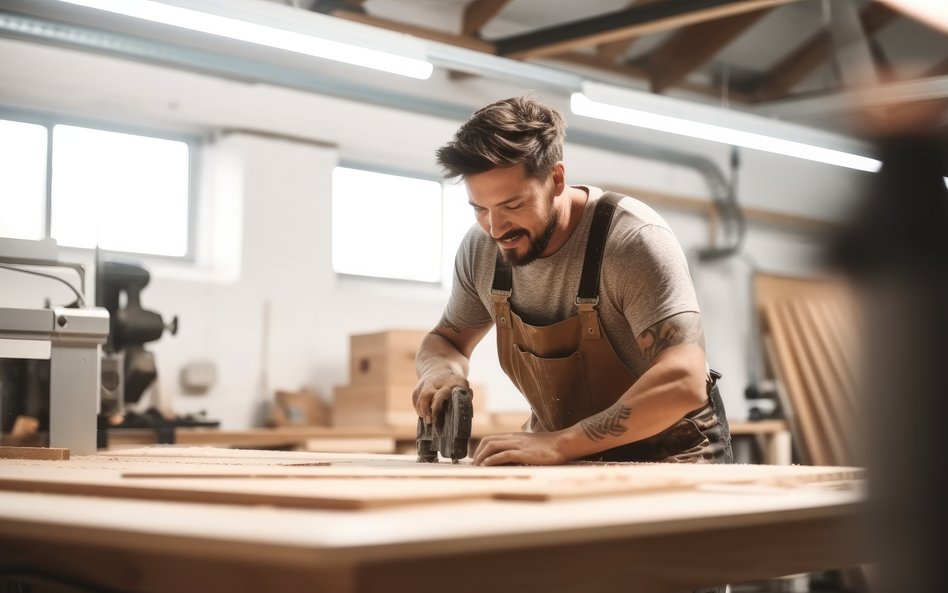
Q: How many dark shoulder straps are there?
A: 2